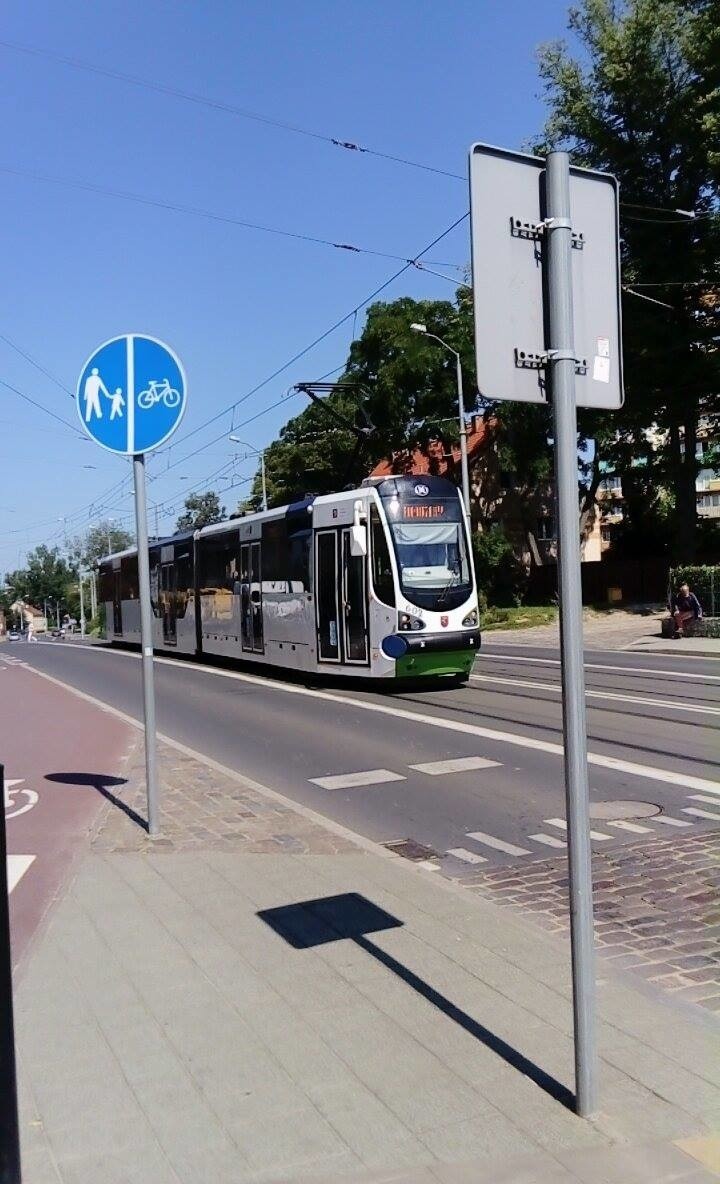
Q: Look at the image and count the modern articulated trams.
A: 1